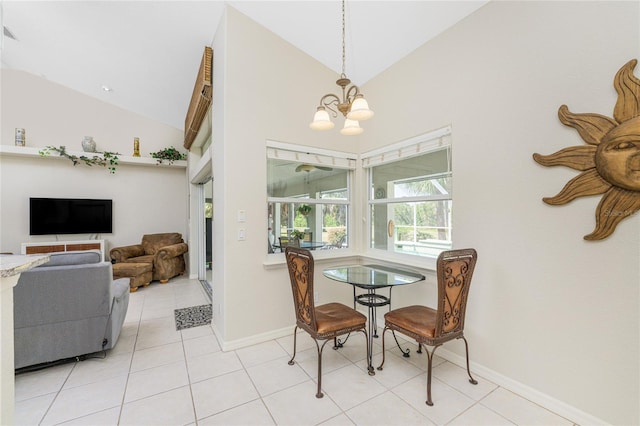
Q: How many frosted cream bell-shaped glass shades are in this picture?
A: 3